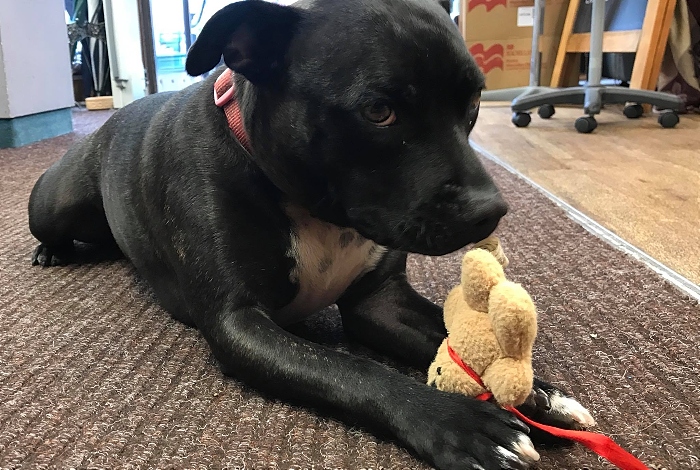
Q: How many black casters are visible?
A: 5